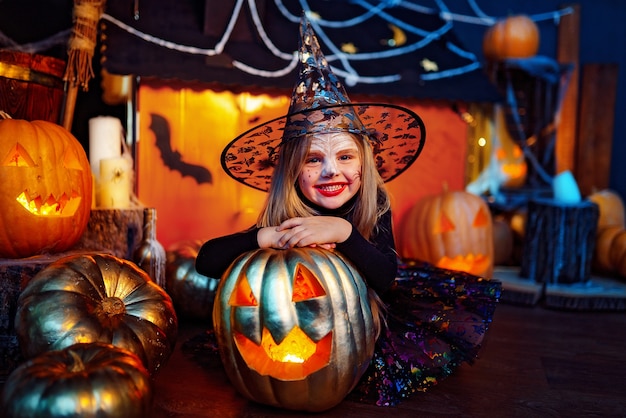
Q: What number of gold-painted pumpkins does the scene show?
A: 4